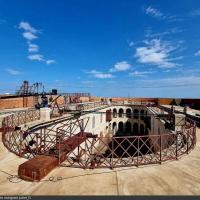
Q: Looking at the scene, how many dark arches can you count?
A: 10